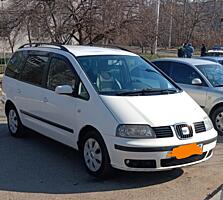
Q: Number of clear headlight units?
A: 2